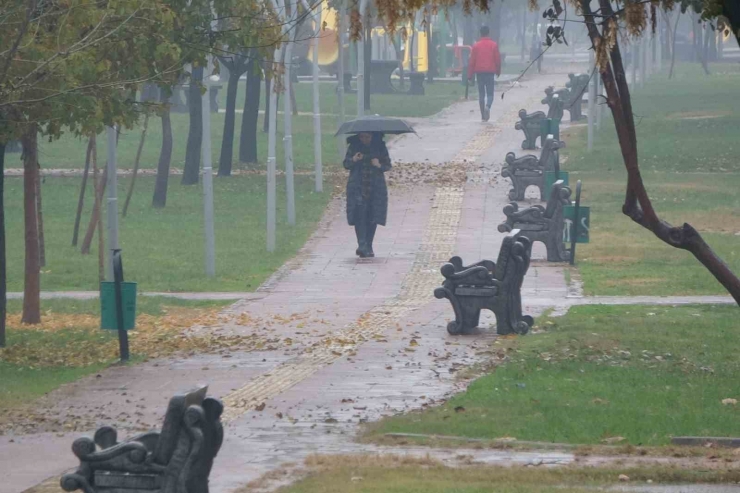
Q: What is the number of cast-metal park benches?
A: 7